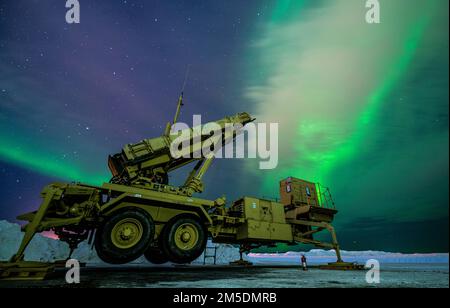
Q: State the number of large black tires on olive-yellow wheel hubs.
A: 2